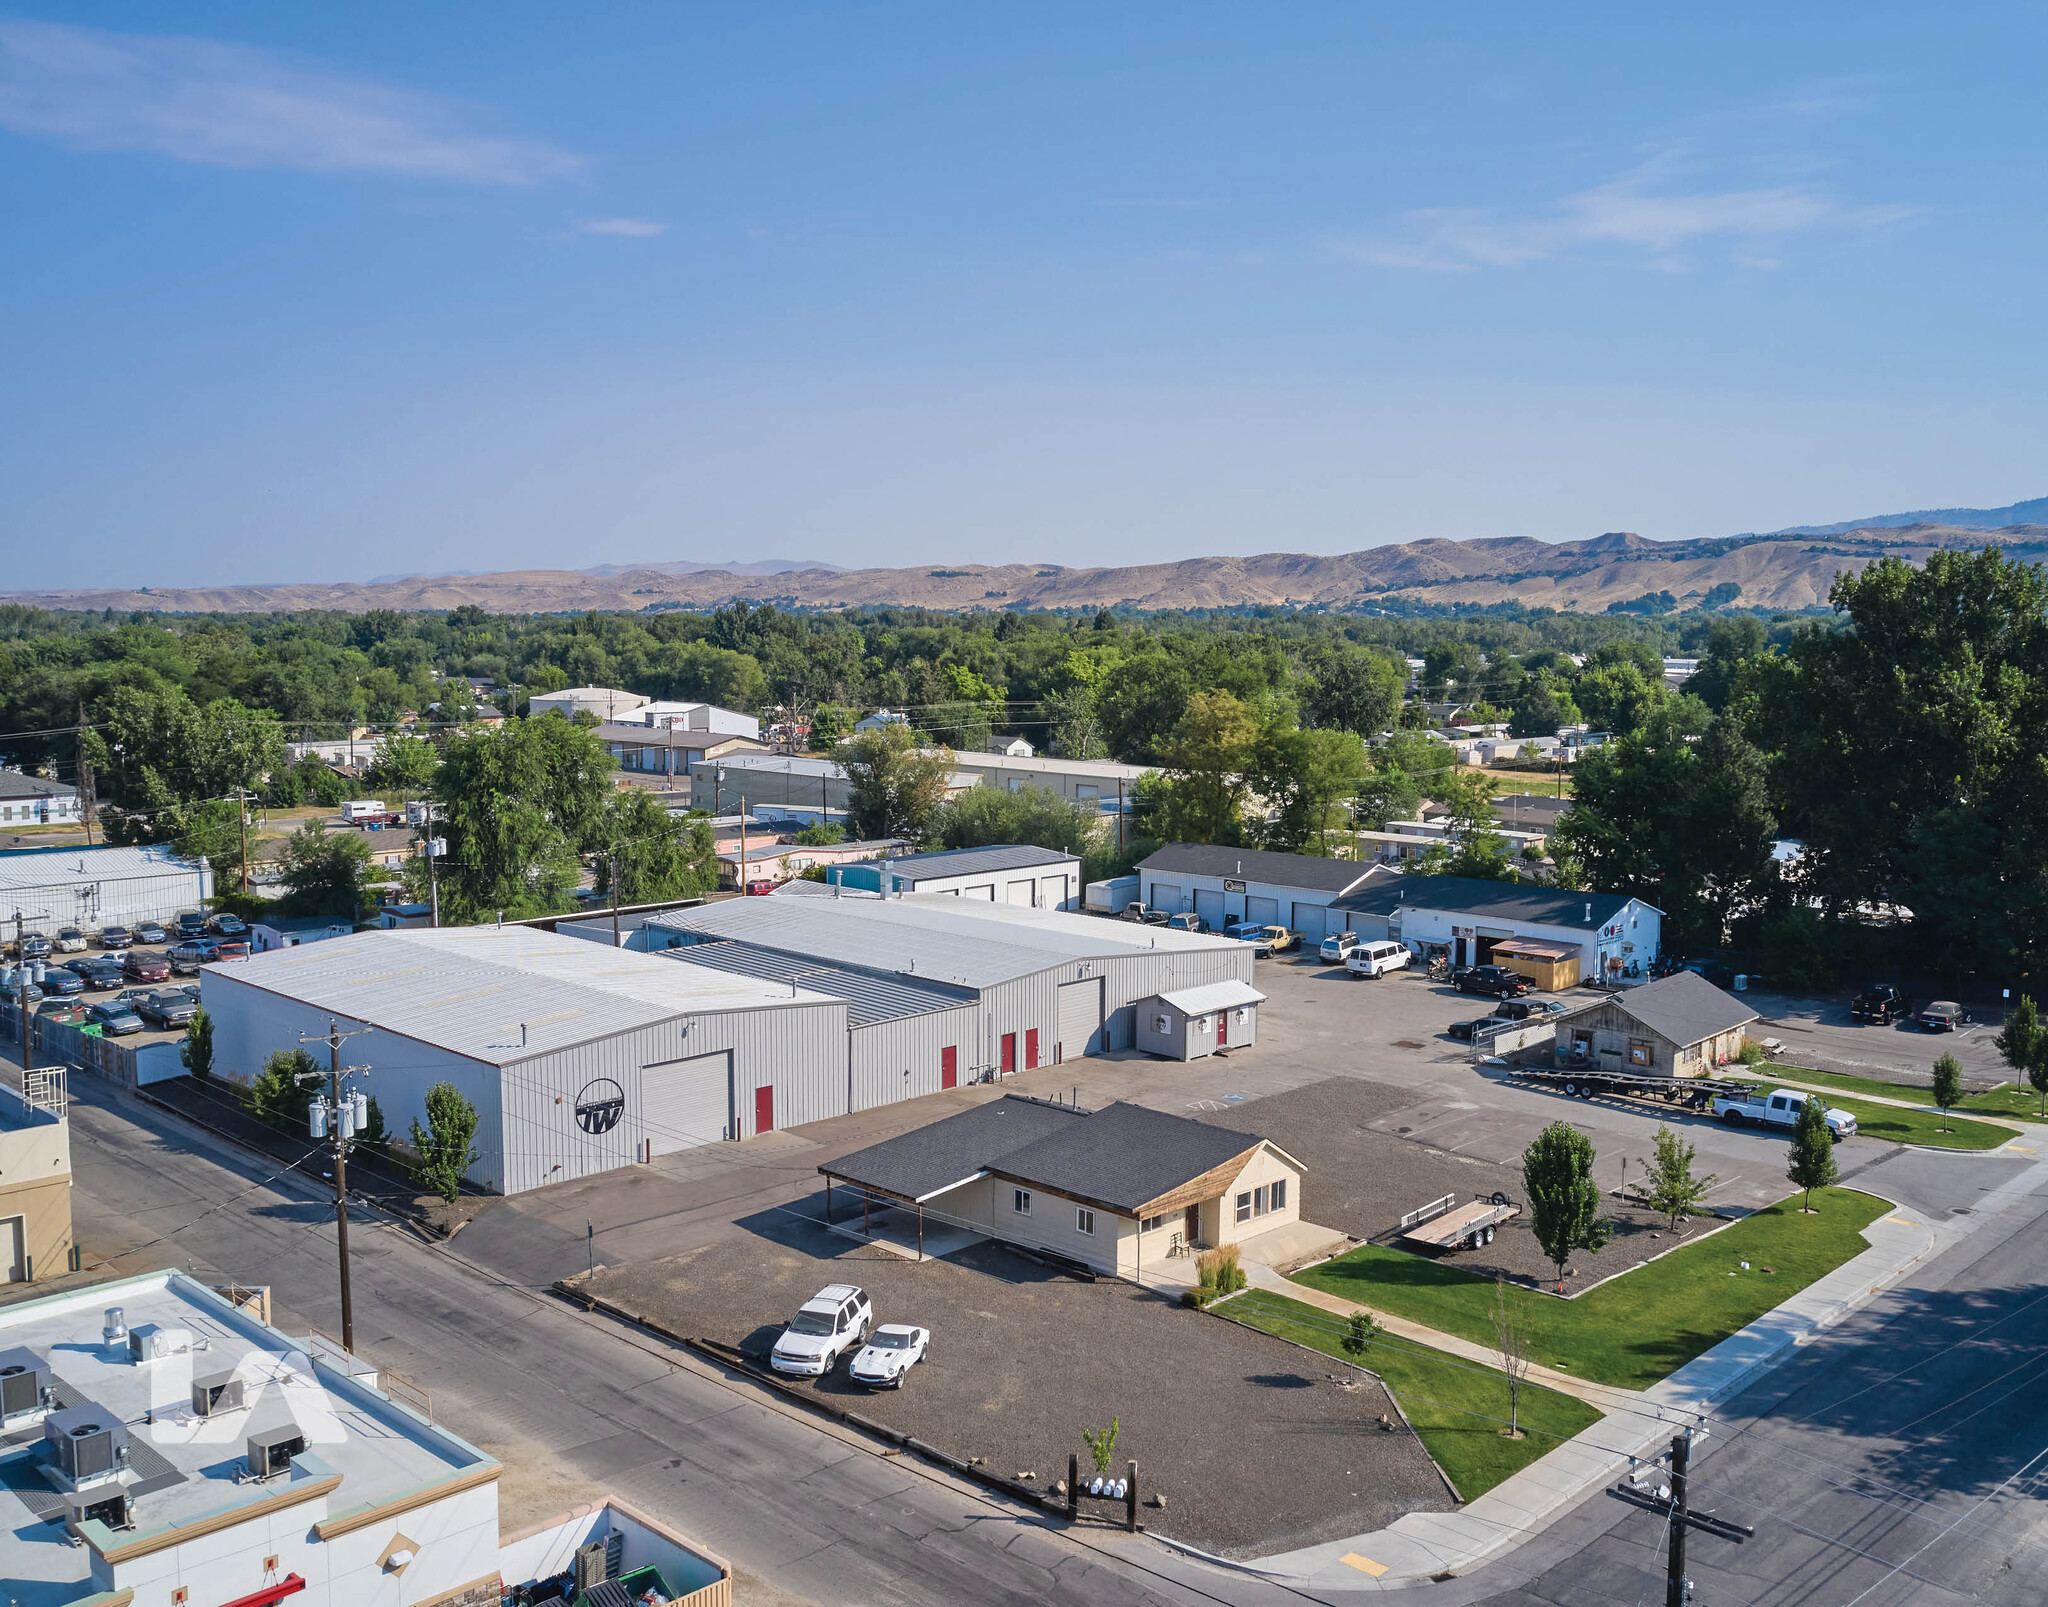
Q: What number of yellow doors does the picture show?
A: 0